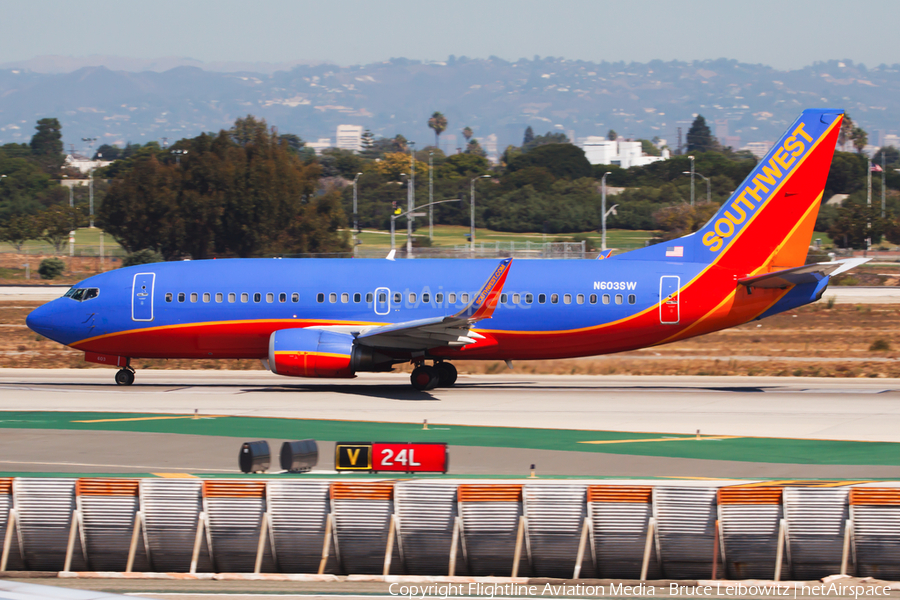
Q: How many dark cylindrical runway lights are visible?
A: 2